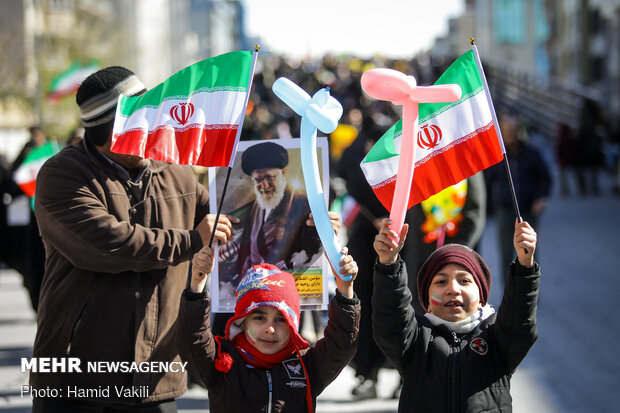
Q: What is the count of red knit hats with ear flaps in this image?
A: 1